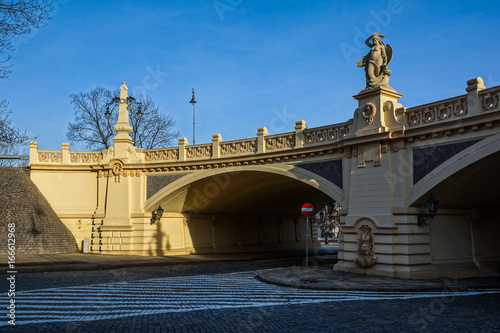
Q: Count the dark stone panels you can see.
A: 3